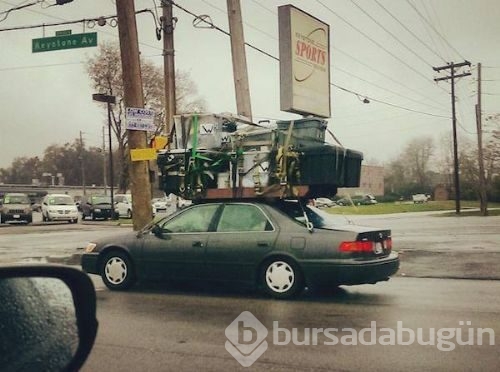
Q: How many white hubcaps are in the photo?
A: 2